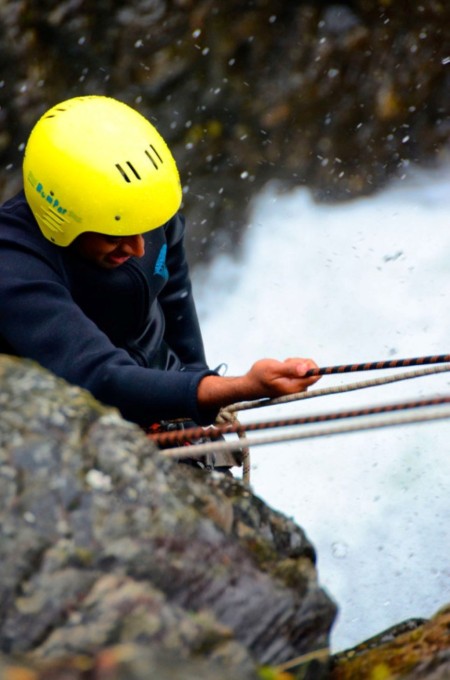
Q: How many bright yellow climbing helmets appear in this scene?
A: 1